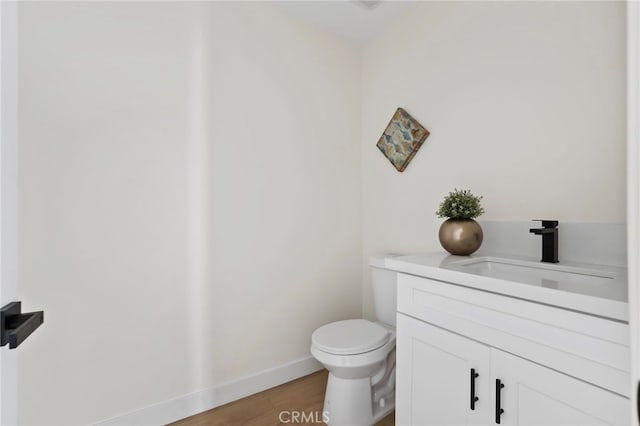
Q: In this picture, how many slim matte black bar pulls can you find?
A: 2